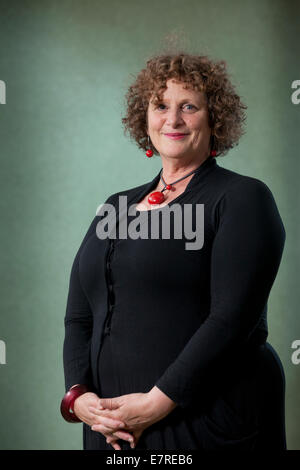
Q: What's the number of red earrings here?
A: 2